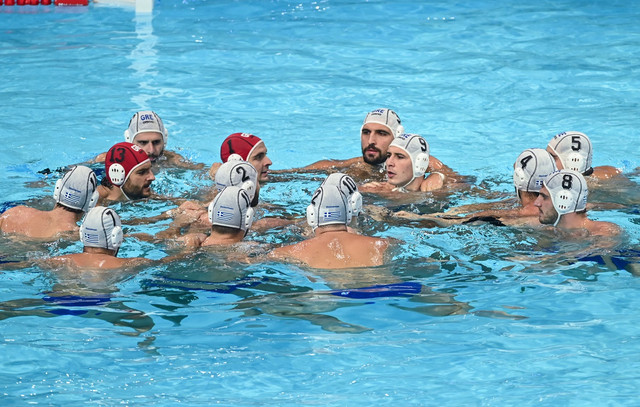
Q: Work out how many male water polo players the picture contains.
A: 14